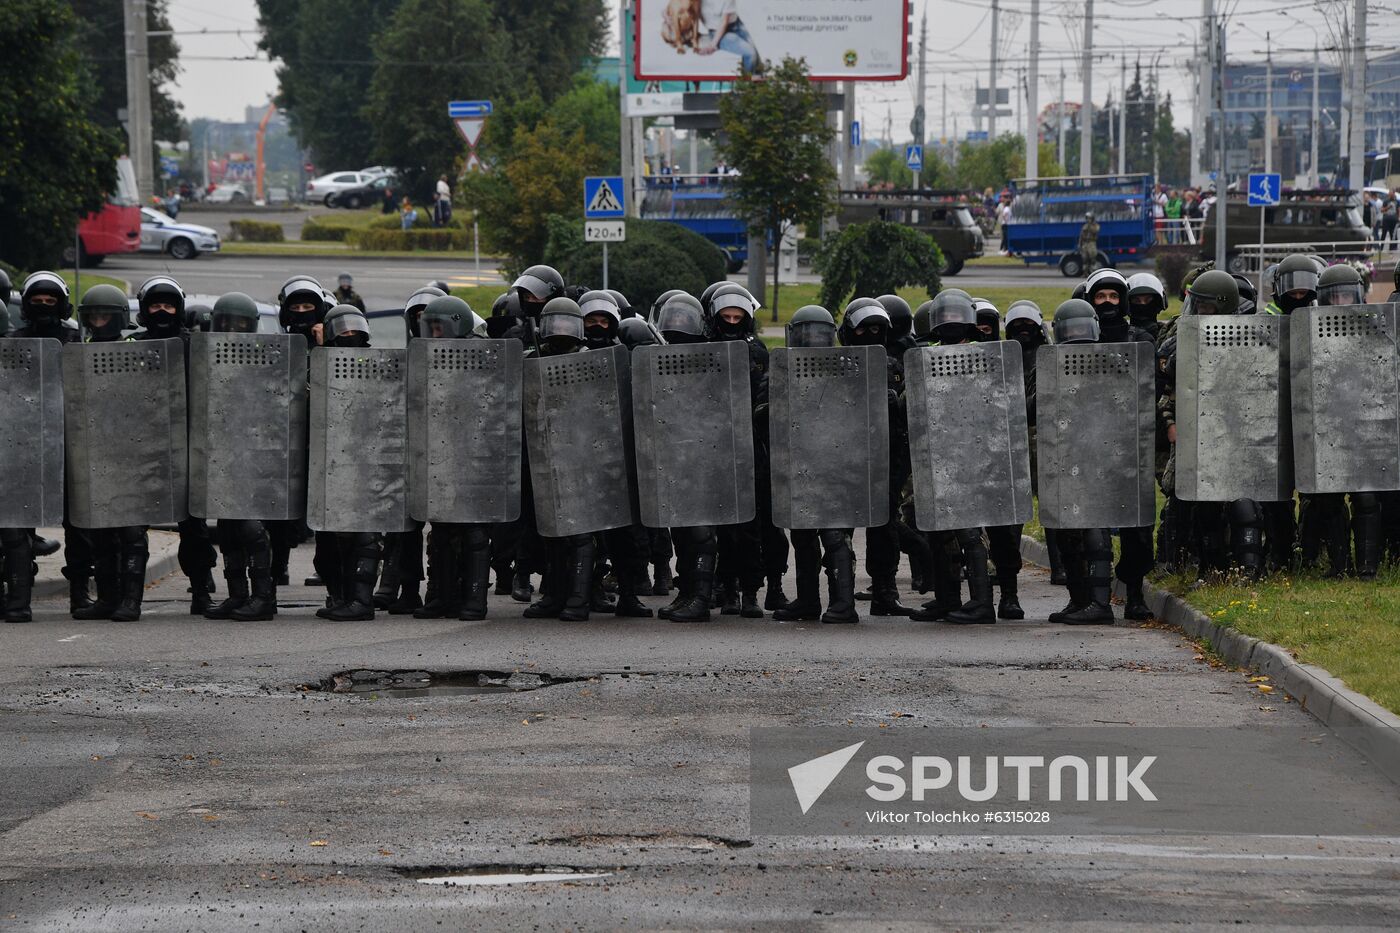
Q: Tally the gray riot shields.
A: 12